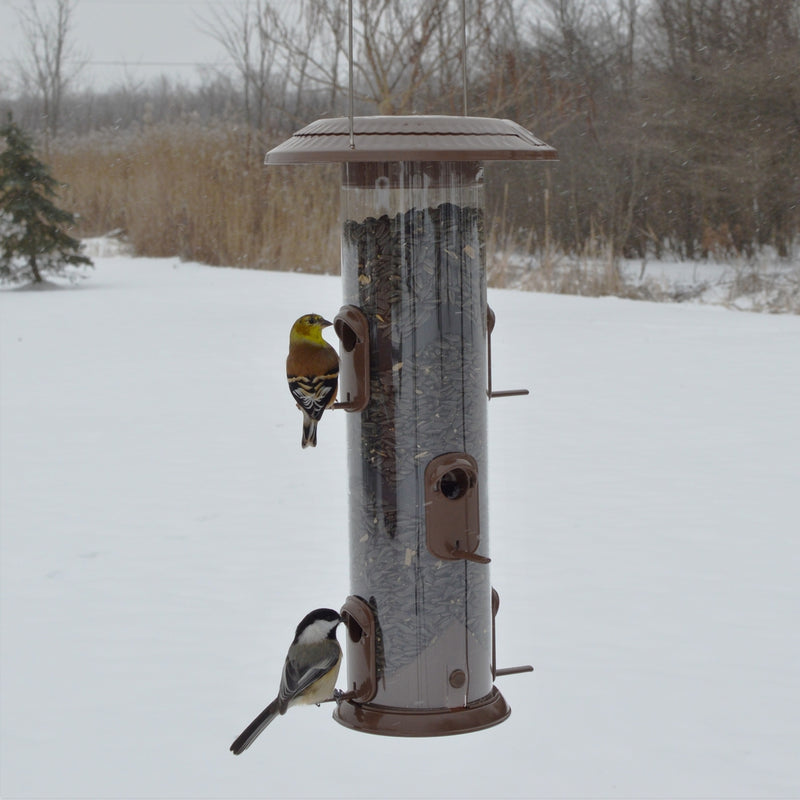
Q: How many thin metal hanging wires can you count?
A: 2